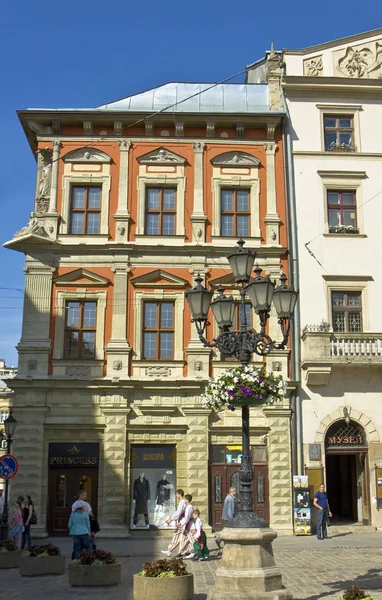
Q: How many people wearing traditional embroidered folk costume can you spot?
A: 3